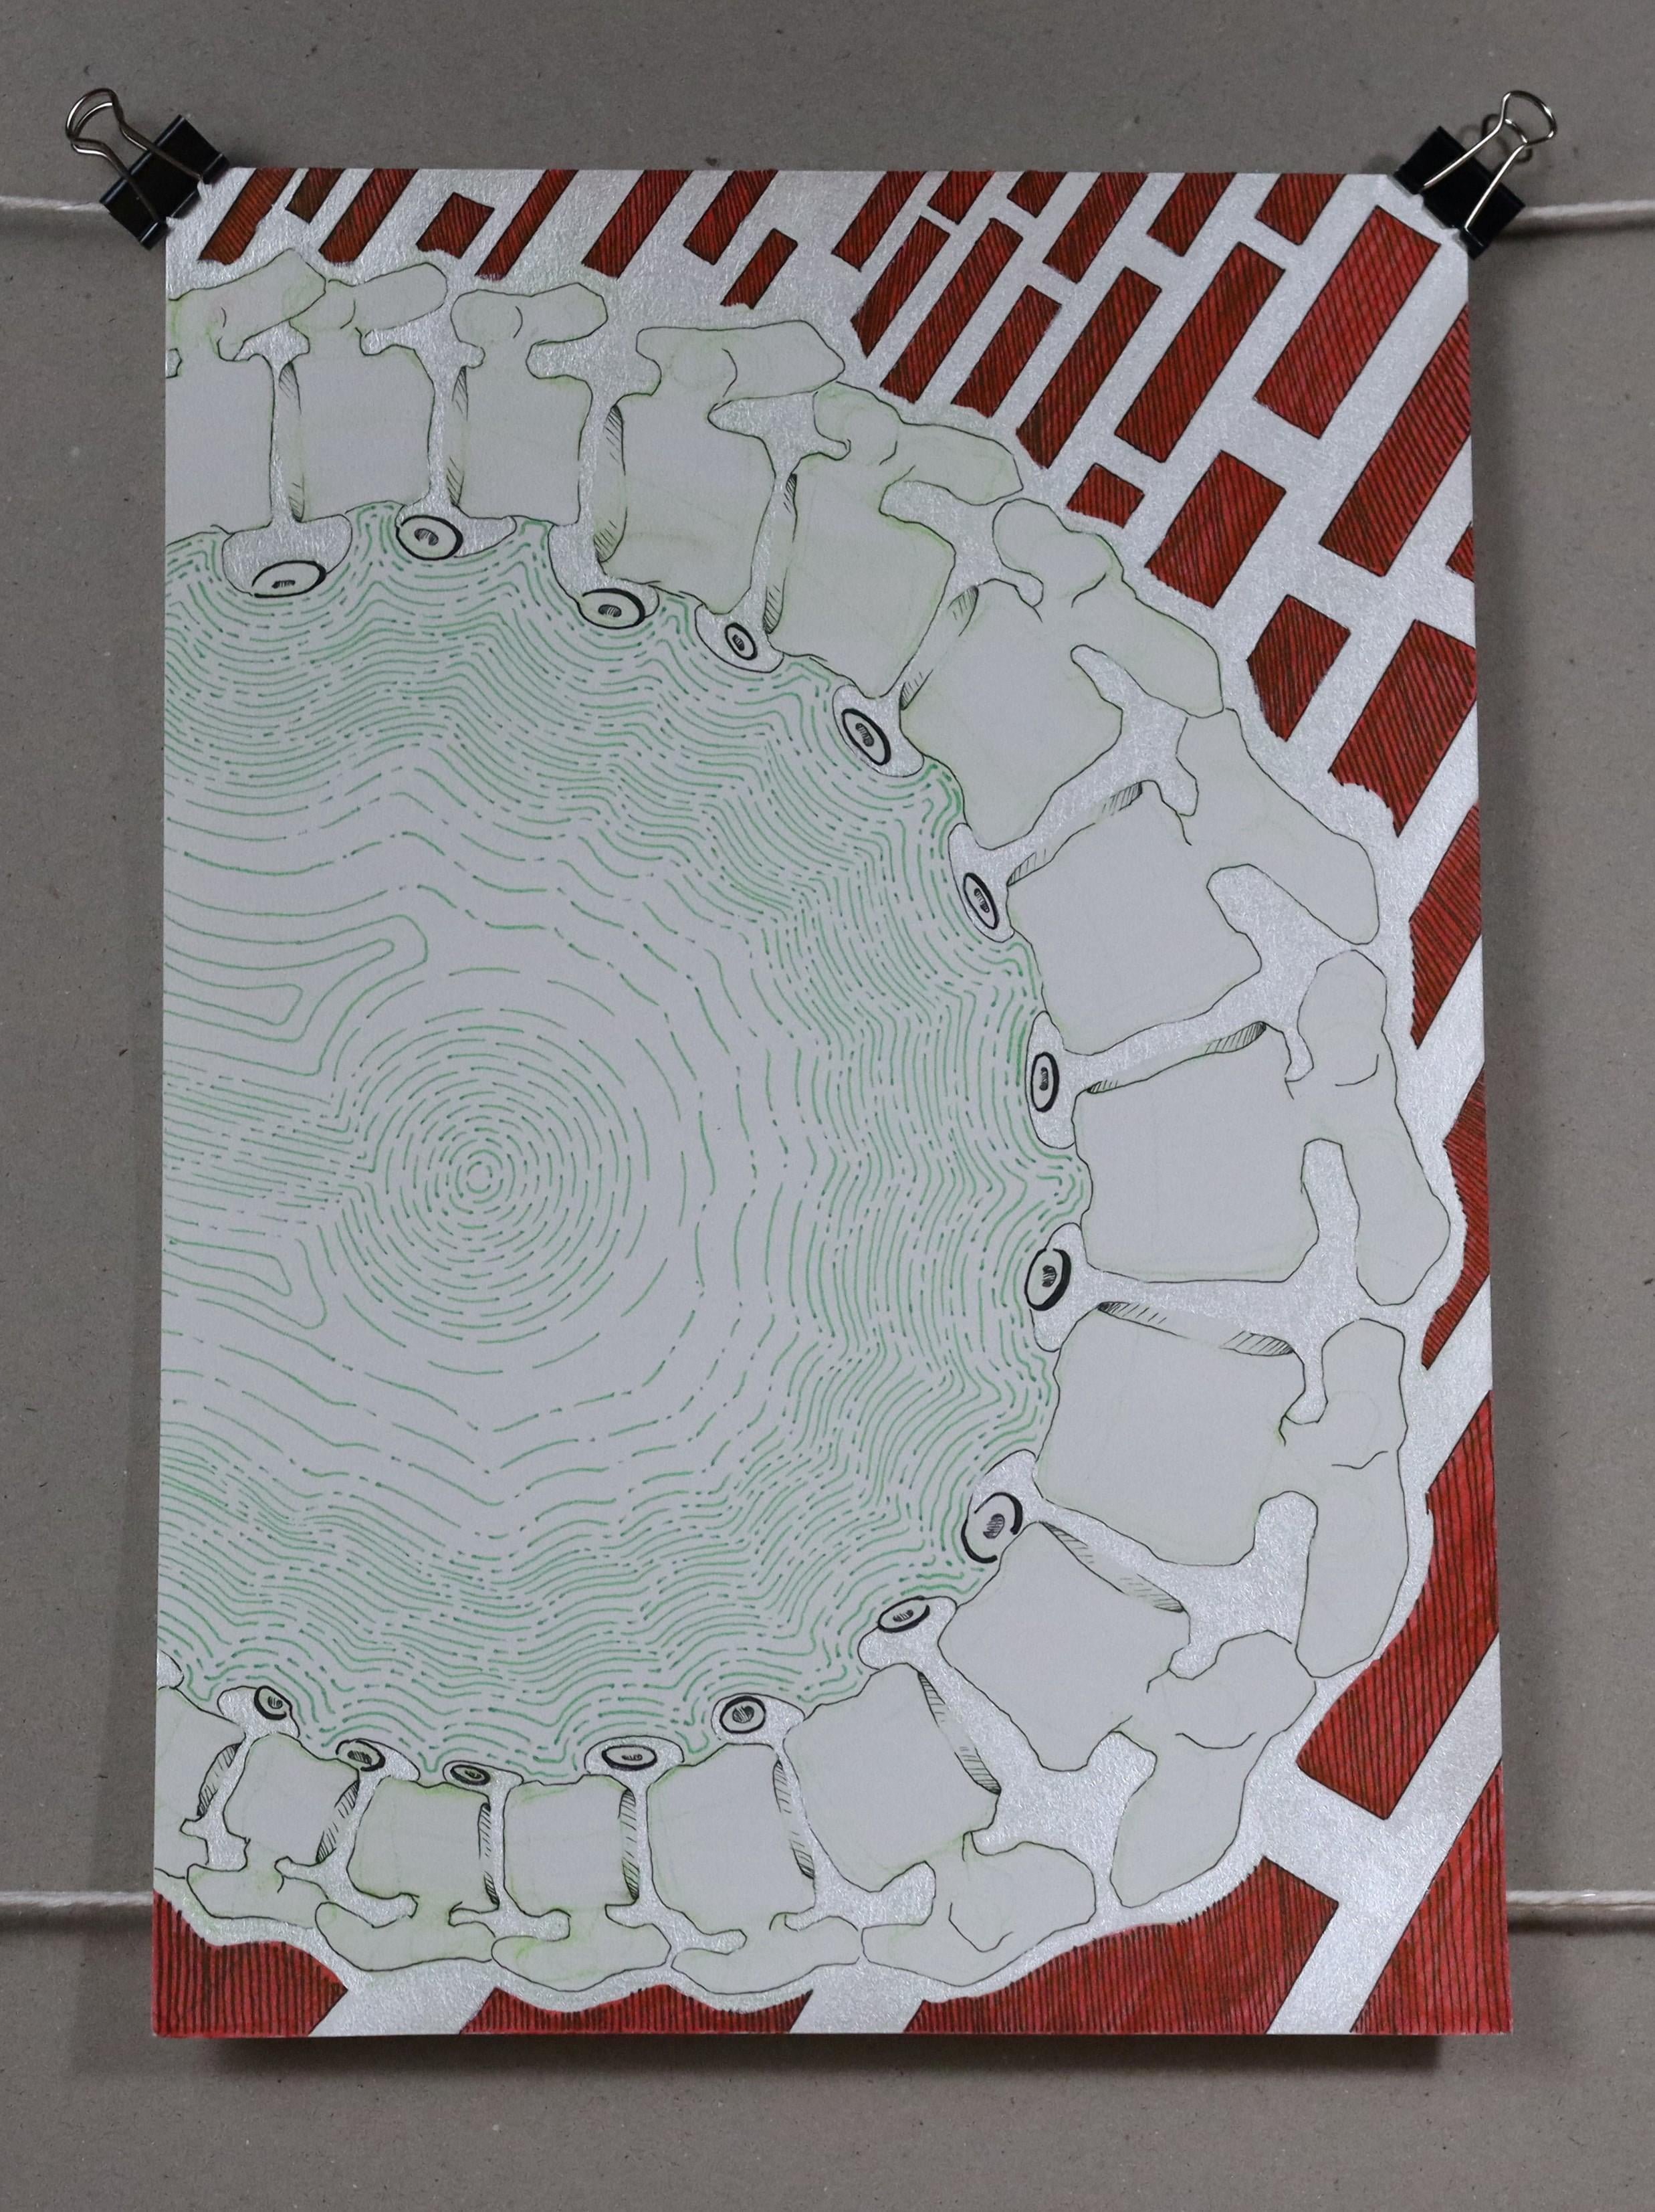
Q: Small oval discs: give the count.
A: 15